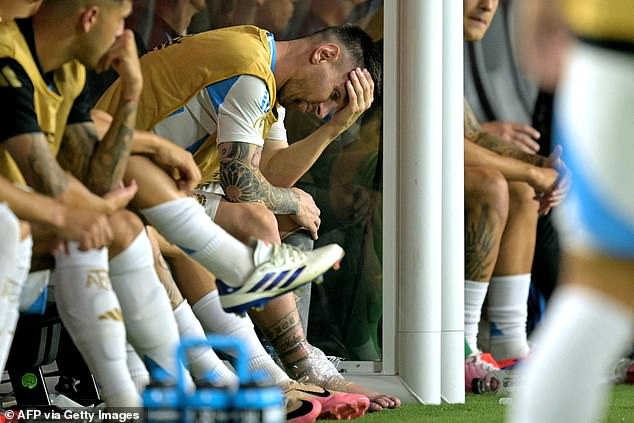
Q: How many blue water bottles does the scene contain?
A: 3